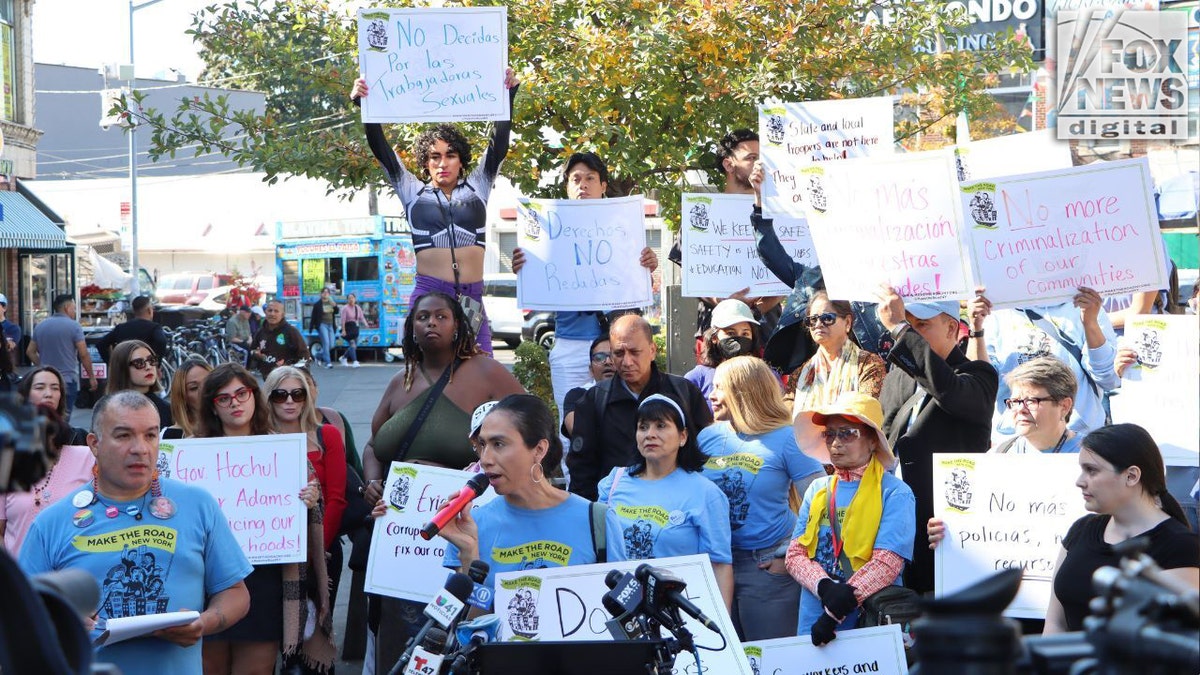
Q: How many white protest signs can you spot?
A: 13